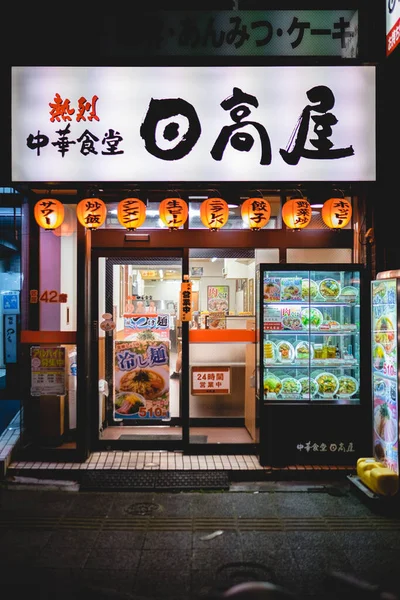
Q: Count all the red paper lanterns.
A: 8